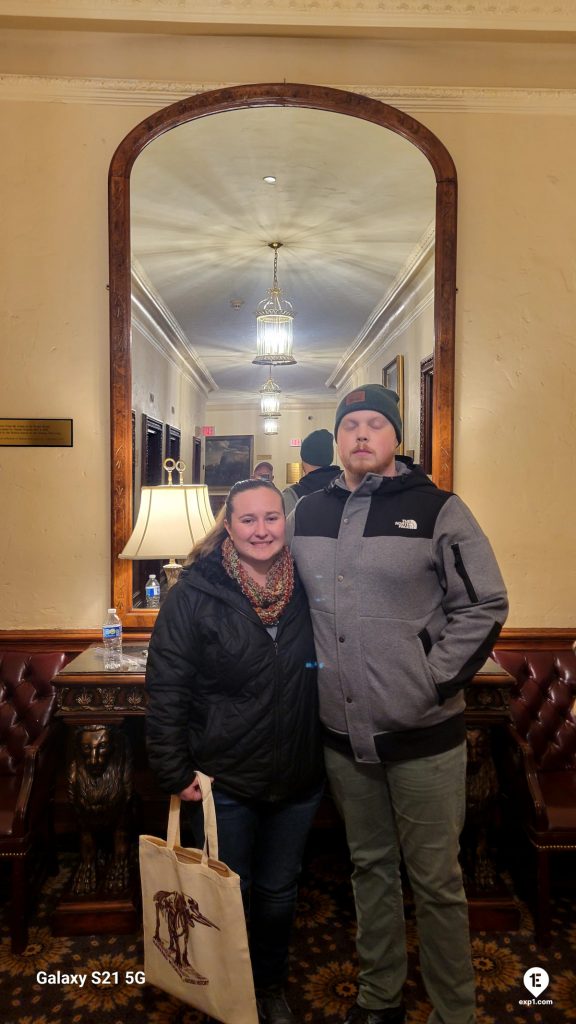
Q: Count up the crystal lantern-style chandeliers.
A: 3